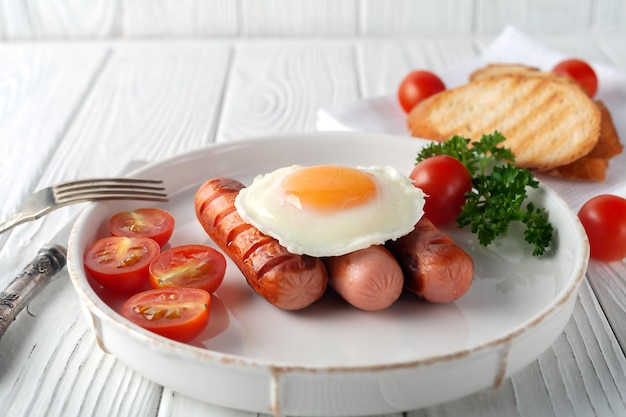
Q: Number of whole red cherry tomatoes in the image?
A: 4